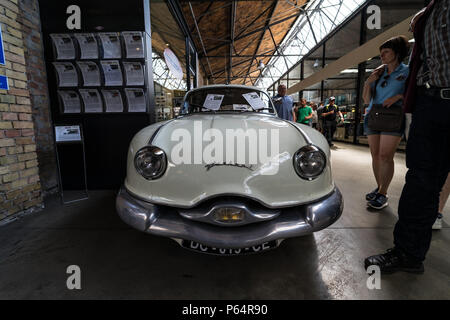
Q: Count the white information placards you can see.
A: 15